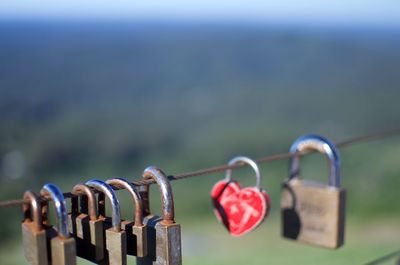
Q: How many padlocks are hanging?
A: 8